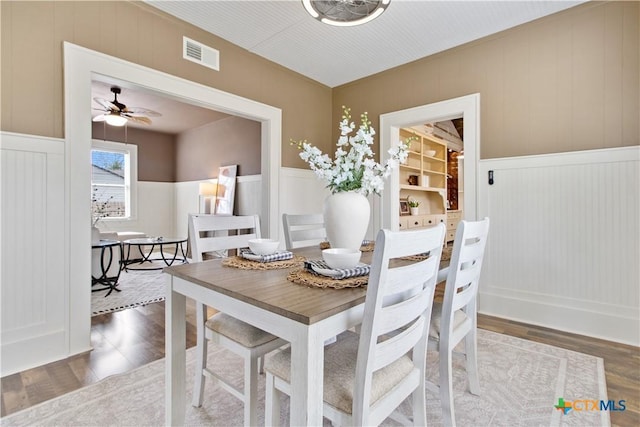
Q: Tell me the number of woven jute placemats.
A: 4